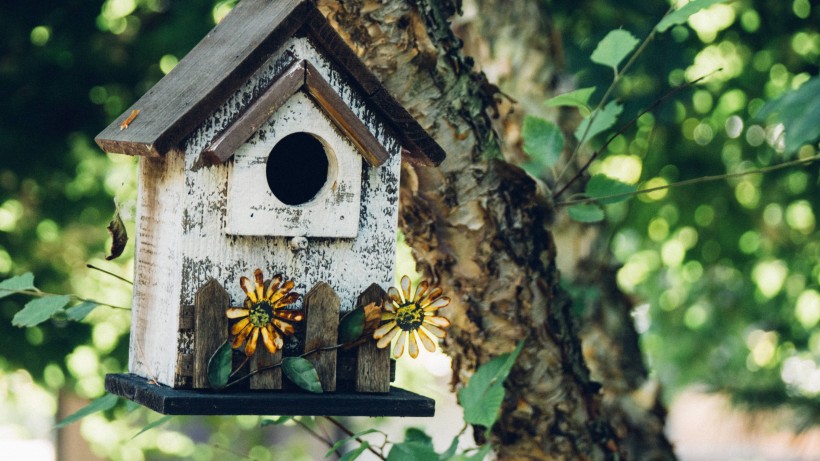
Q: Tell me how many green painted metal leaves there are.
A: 3